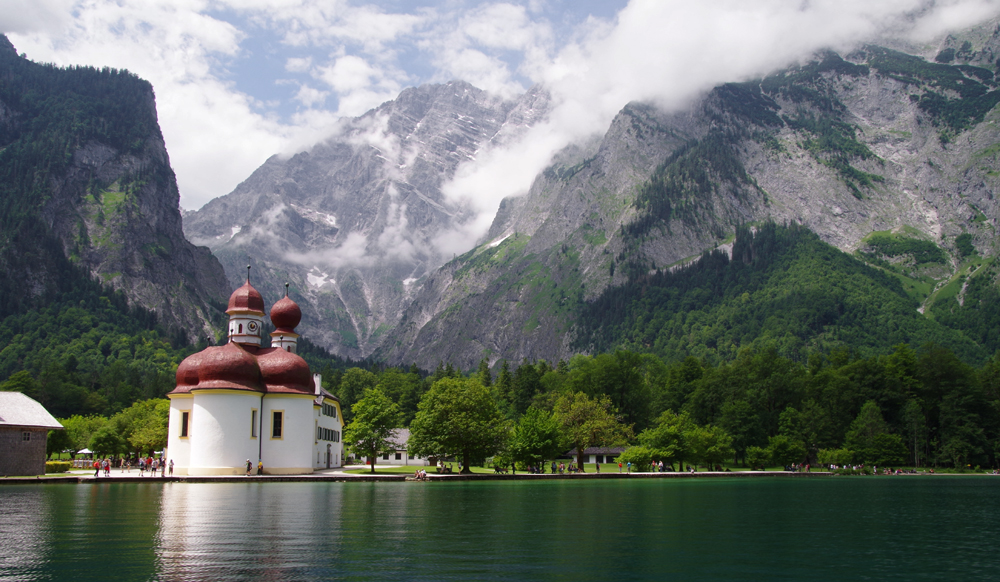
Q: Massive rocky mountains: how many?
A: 3